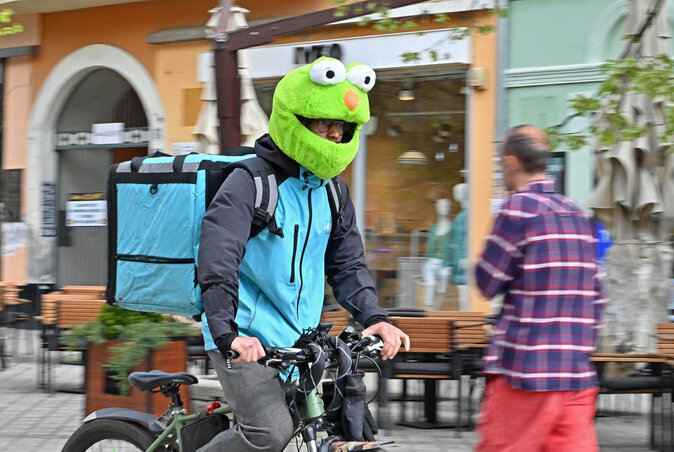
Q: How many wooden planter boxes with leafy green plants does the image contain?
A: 1